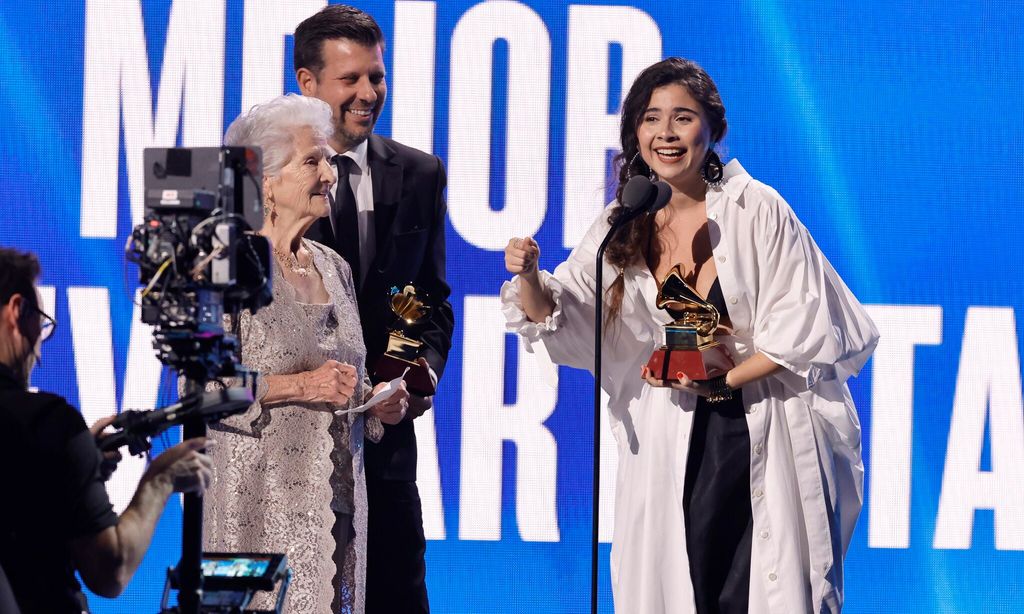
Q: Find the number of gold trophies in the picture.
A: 2